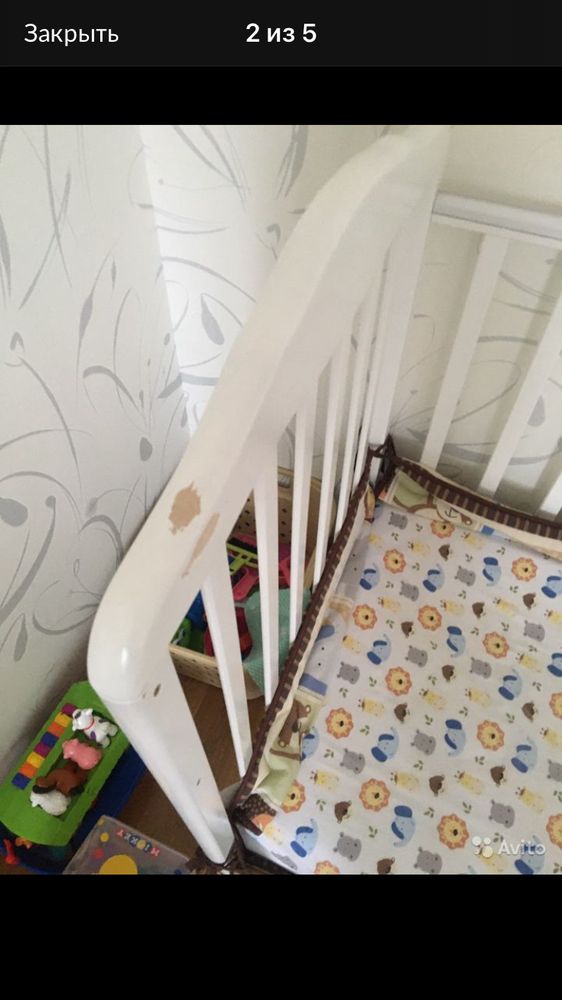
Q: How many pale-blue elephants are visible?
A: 15